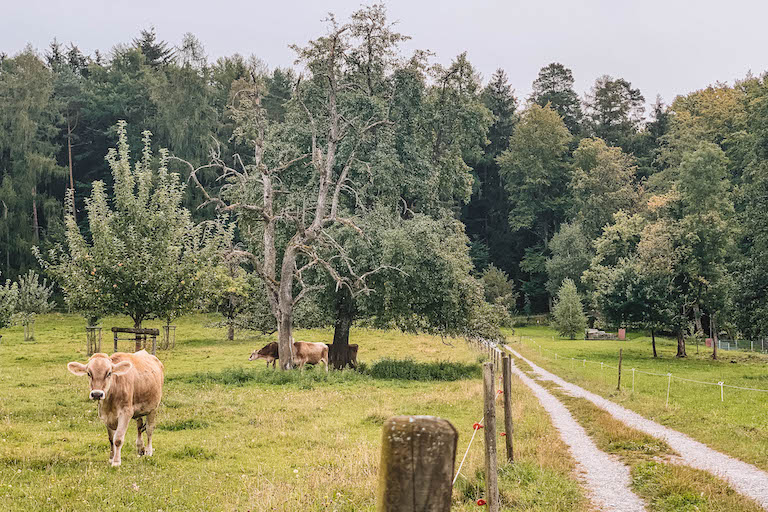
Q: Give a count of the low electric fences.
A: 2